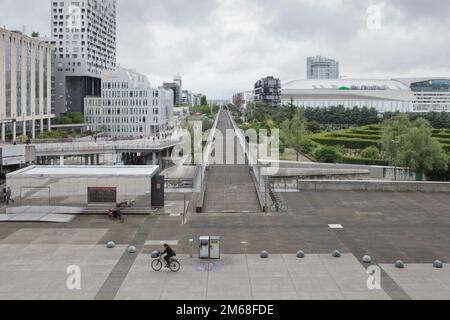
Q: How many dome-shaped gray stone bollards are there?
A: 9